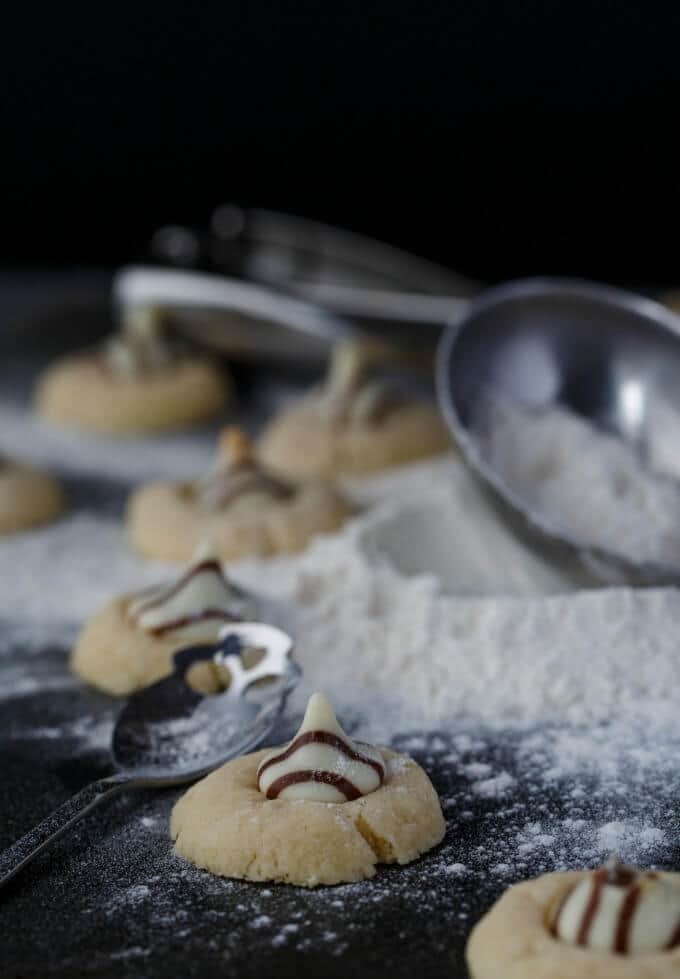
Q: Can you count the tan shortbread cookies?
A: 7